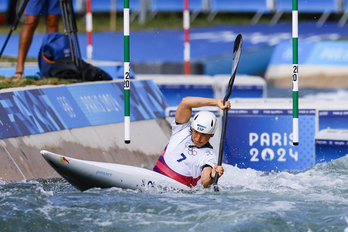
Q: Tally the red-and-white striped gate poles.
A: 2